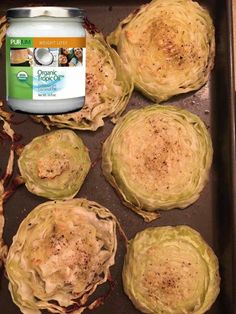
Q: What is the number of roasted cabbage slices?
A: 6